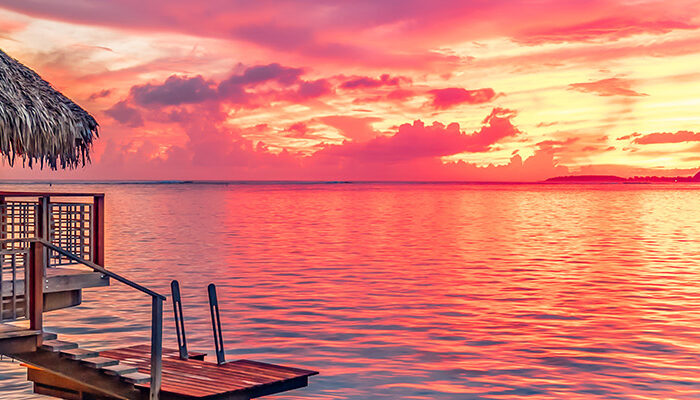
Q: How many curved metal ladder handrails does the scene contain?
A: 2